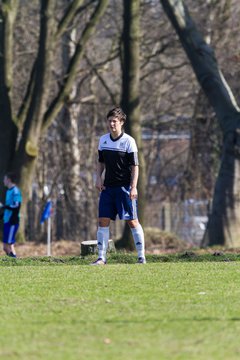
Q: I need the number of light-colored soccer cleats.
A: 2